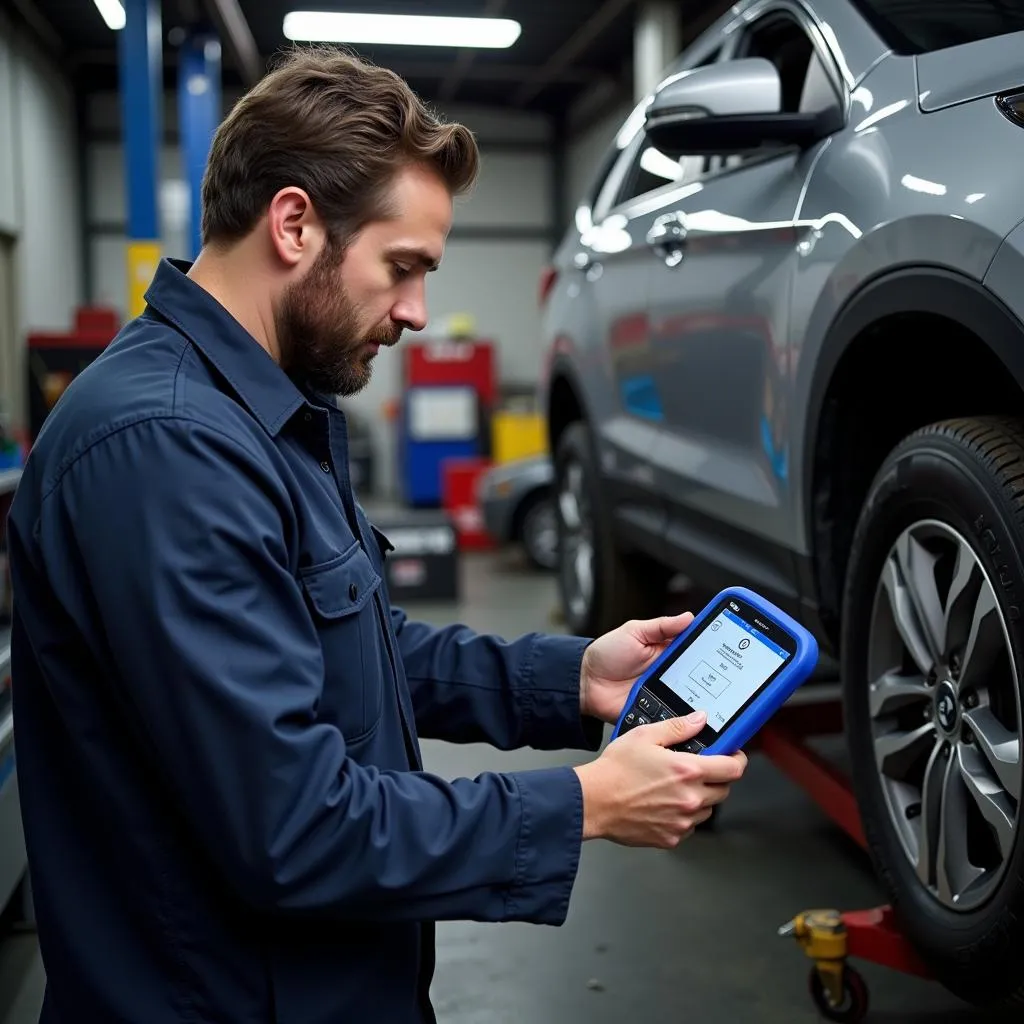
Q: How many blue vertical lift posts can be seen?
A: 2